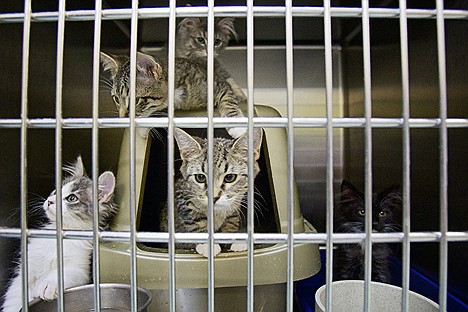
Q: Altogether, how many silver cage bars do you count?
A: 15